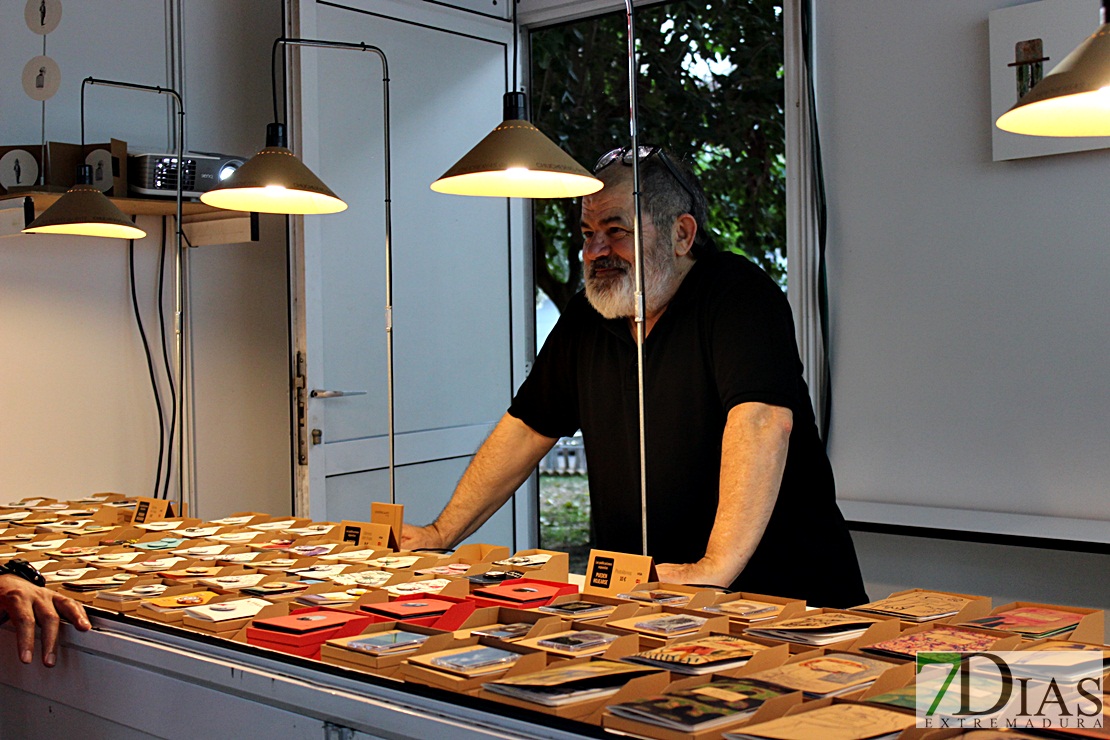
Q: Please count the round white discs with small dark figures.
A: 4